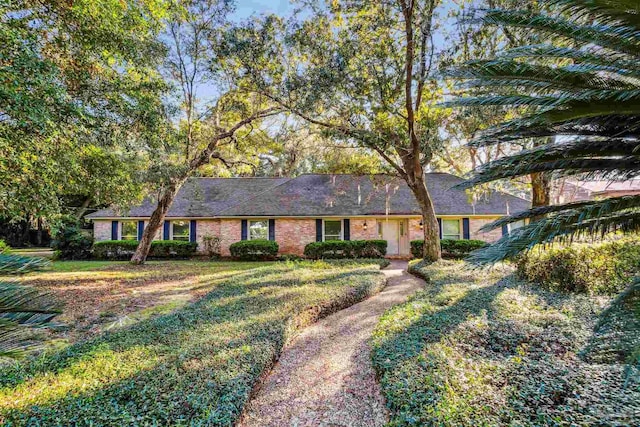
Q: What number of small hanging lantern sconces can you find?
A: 2